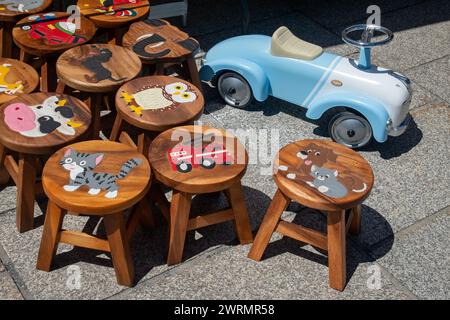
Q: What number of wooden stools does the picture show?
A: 11